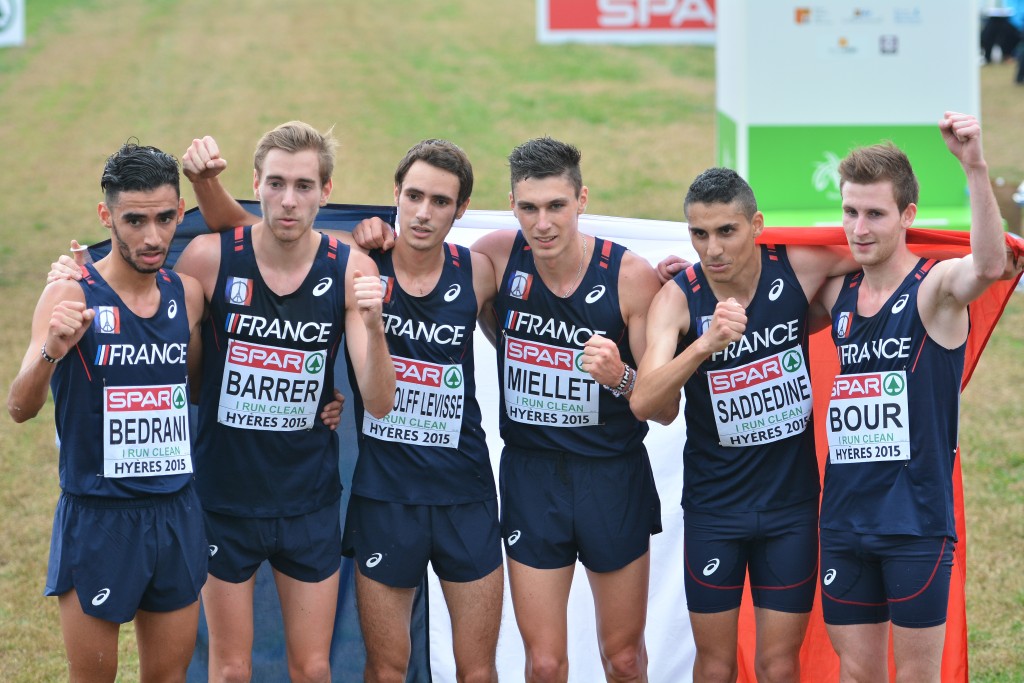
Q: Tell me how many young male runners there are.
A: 6